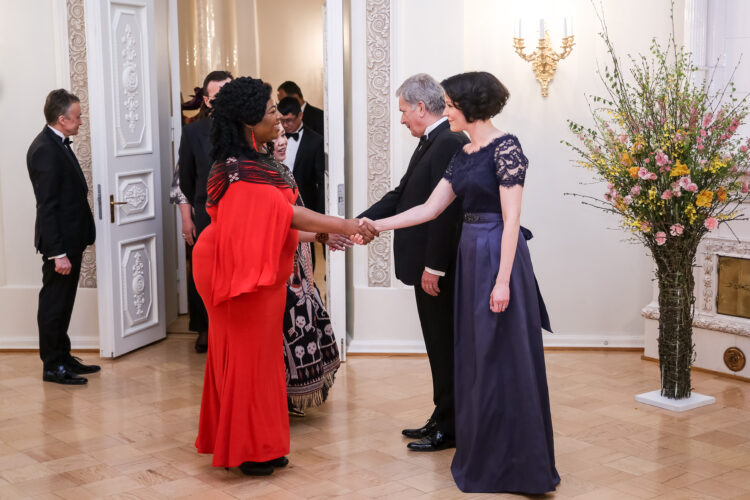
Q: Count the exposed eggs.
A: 0